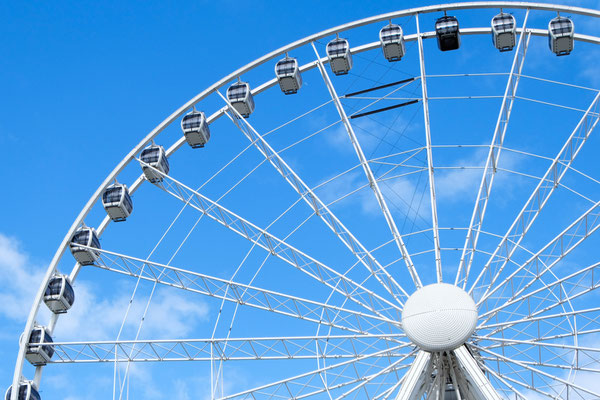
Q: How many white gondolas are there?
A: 13